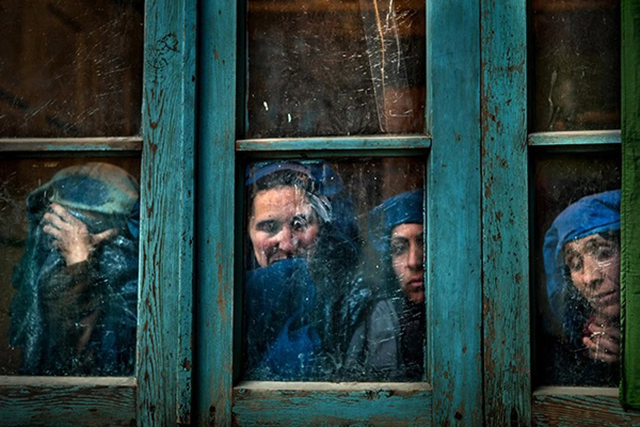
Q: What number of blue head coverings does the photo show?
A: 4